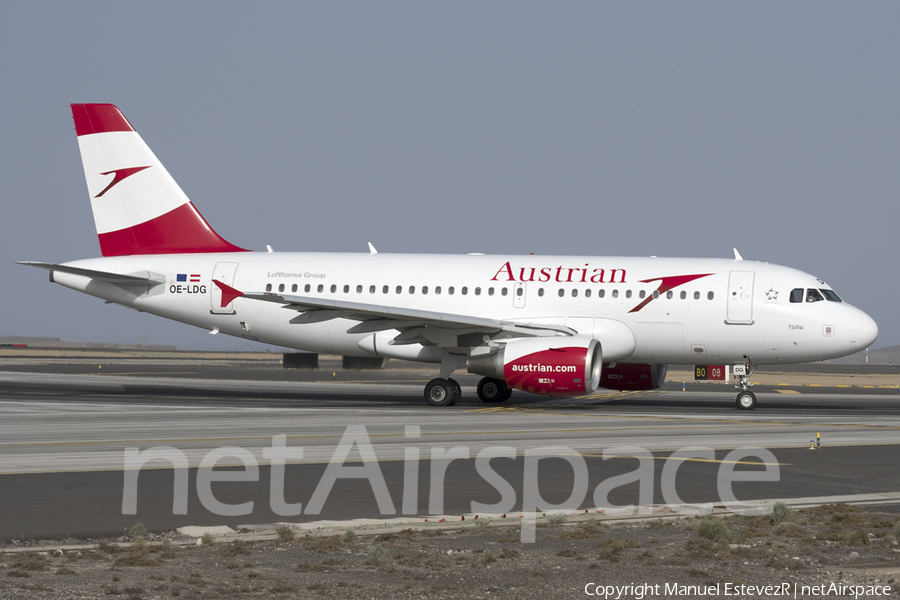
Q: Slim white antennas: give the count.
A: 3